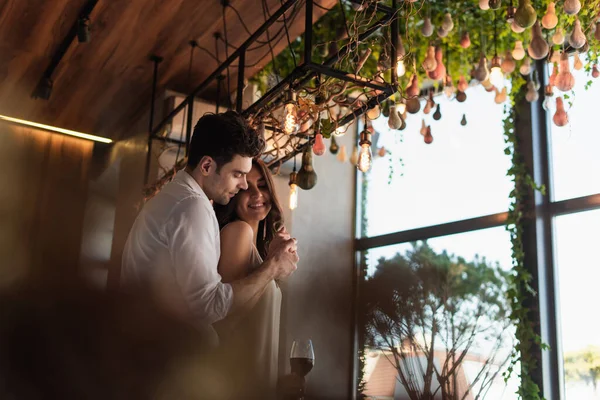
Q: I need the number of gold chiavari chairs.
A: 0